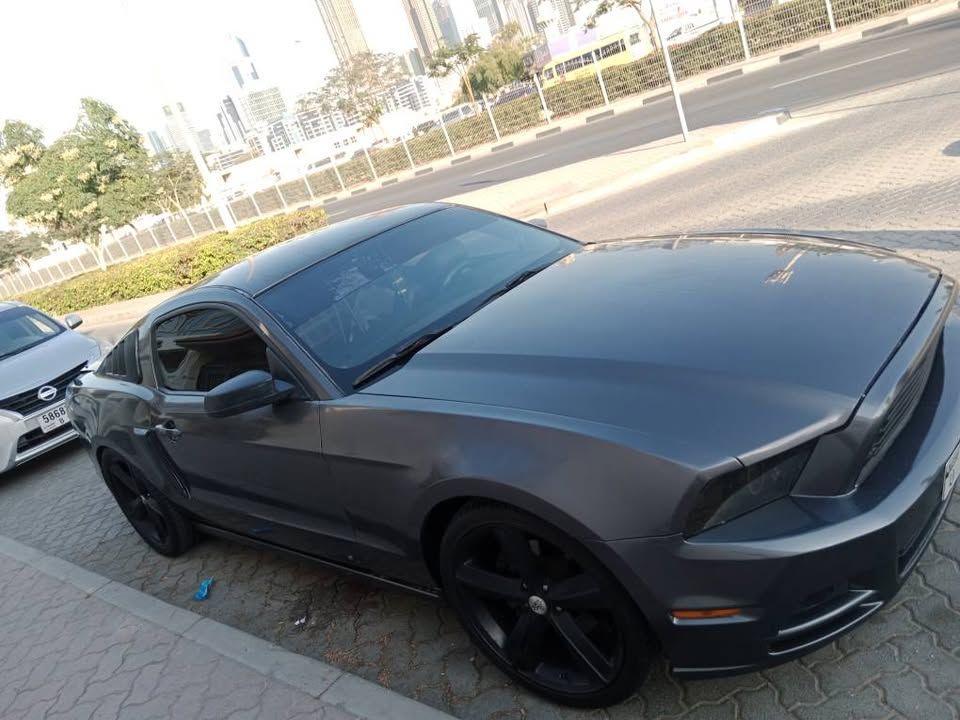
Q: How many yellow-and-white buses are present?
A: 1